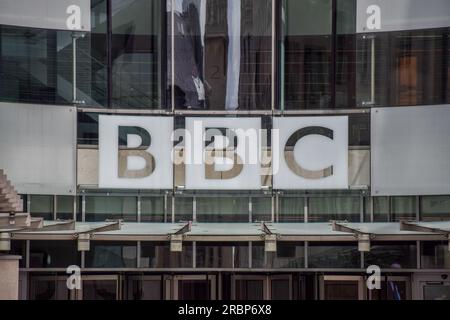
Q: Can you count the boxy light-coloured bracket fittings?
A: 5